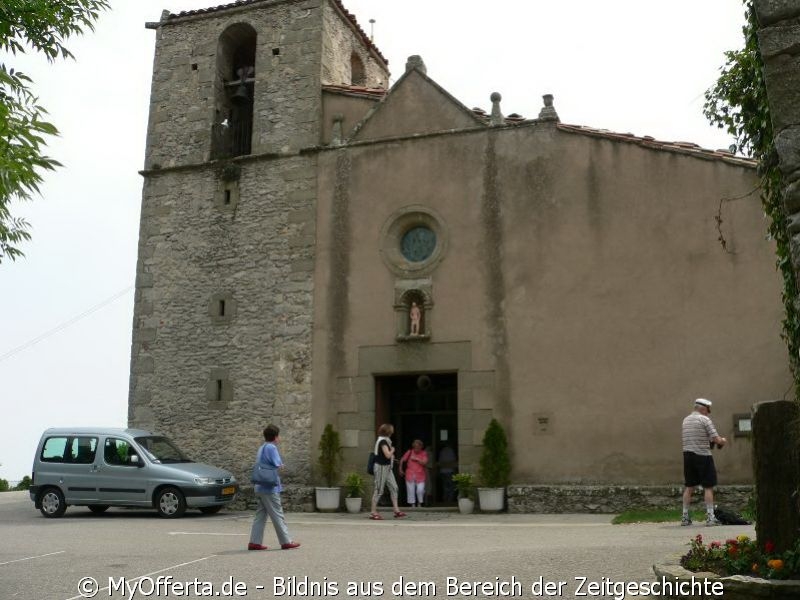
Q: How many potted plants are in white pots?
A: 4